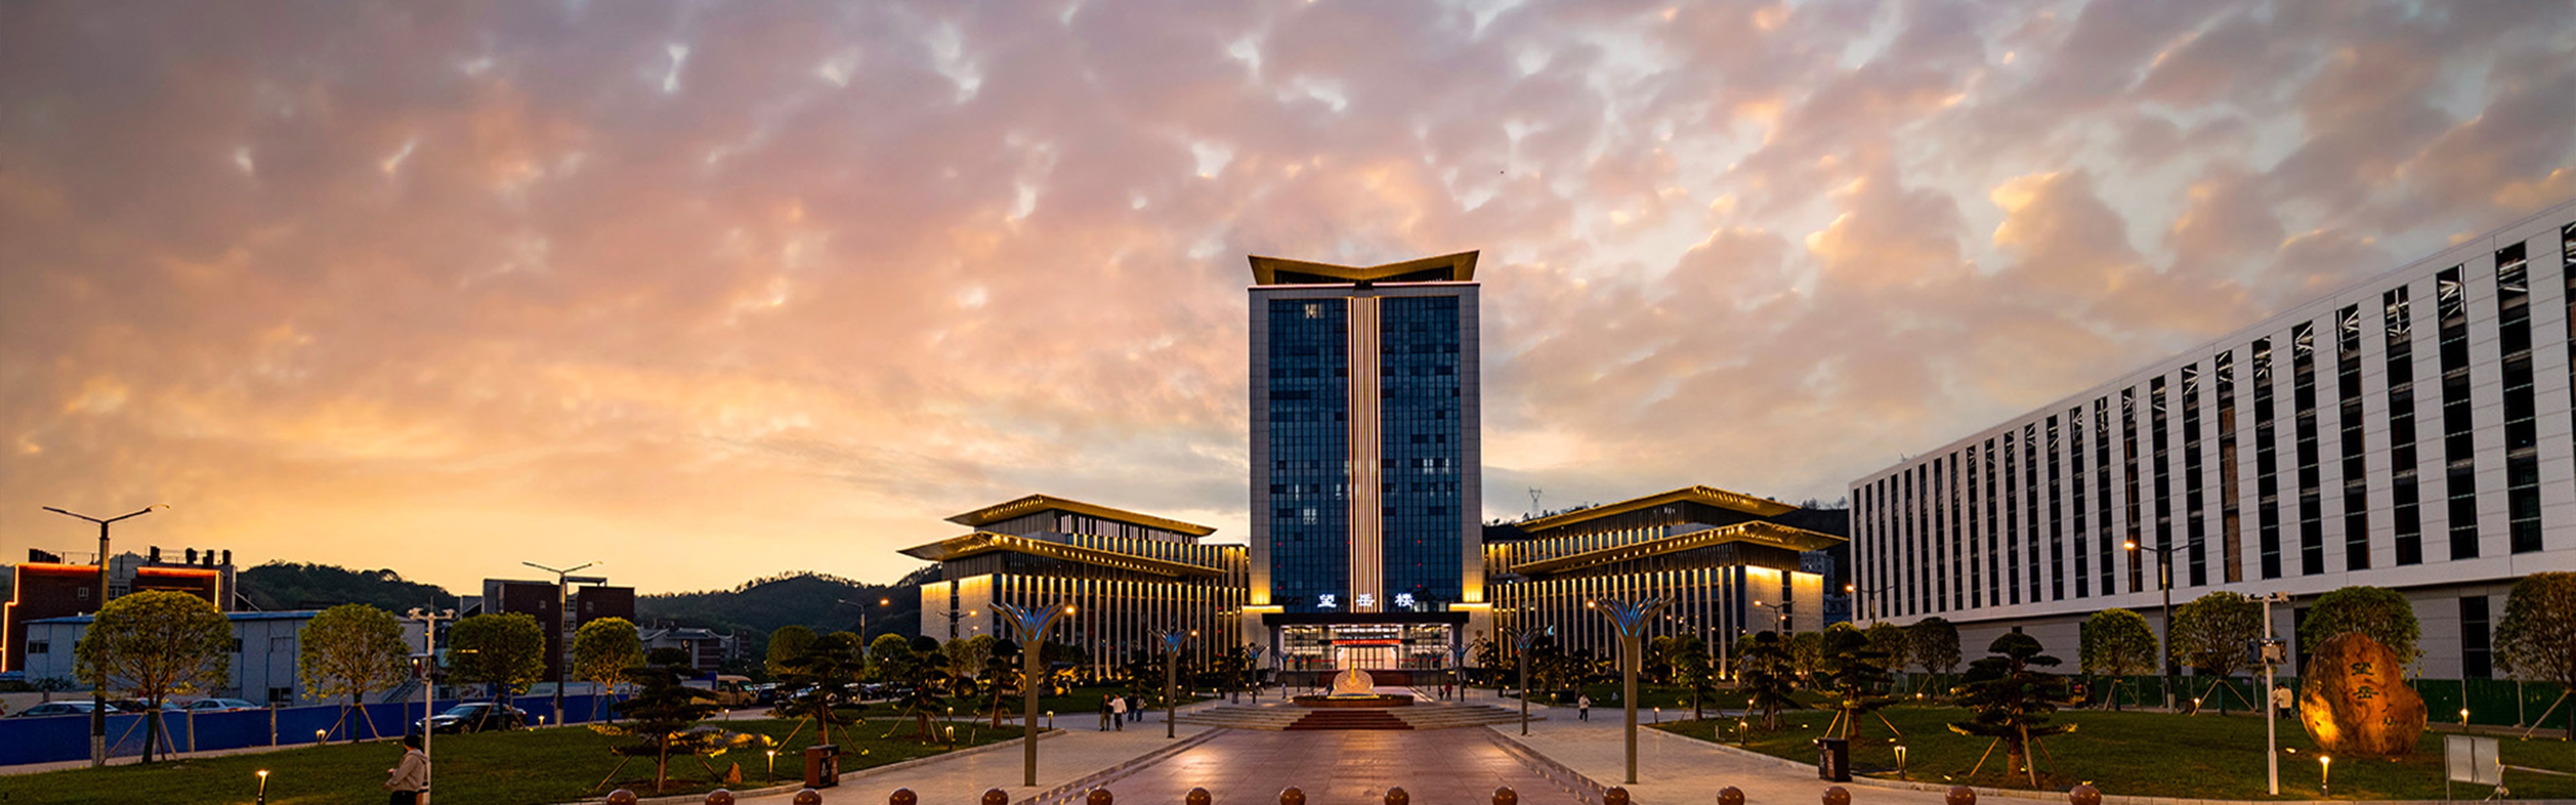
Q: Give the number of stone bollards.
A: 15